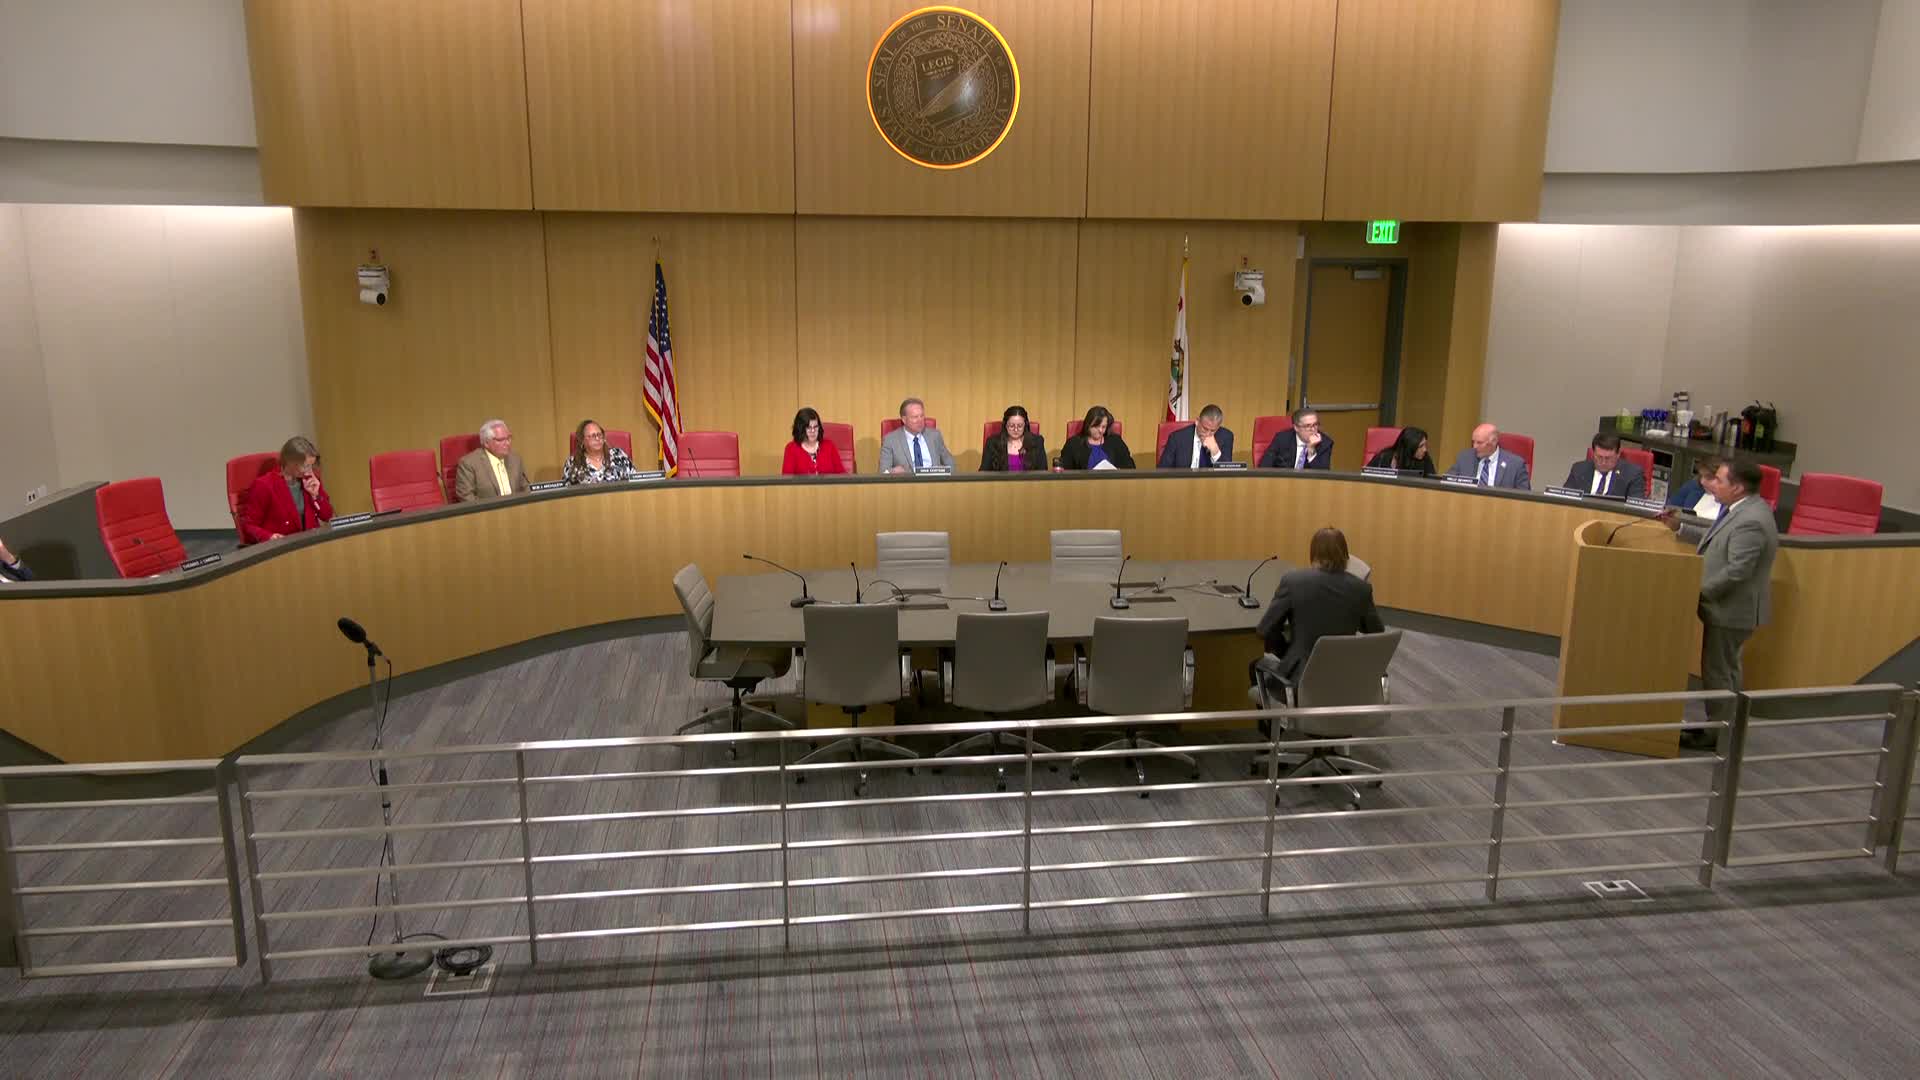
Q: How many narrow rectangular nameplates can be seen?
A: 10